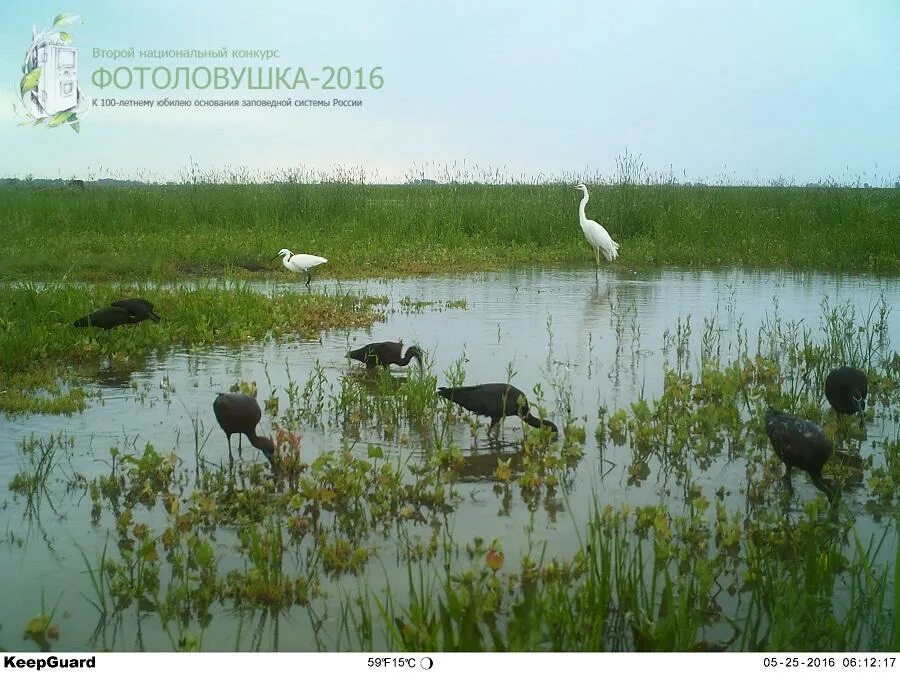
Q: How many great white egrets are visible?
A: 1